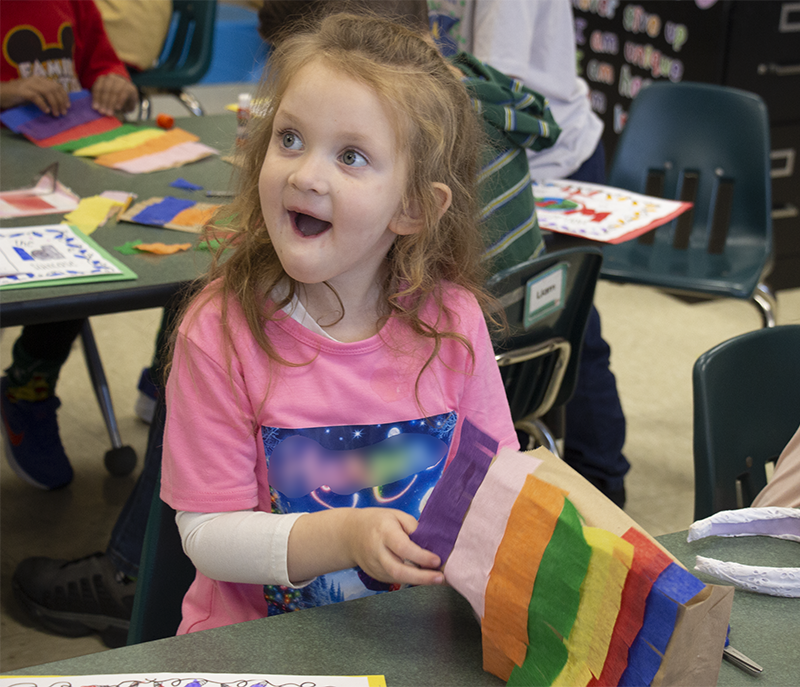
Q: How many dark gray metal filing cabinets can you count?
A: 1